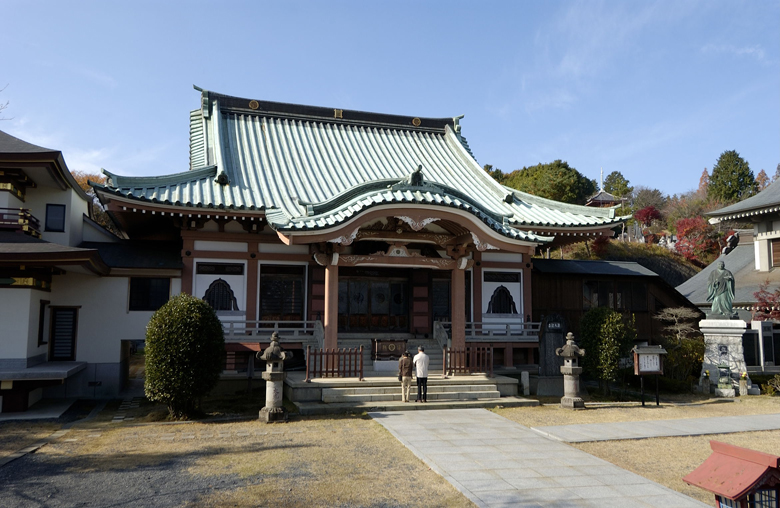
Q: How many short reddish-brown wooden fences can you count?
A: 2